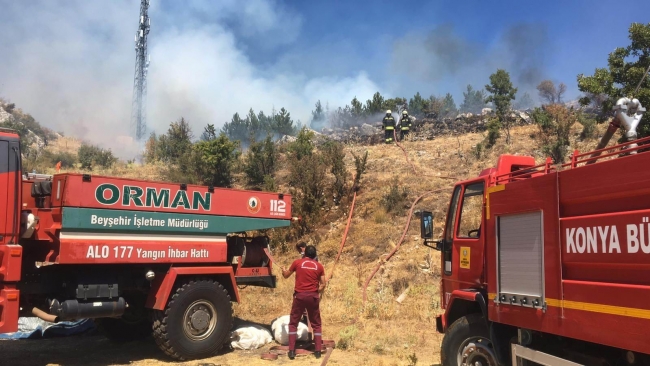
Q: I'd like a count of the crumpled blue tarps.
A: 1